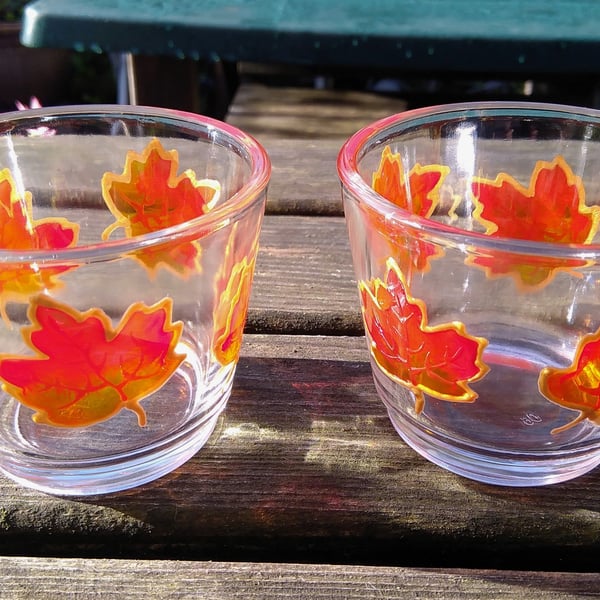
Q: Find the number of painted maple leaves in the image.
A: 8